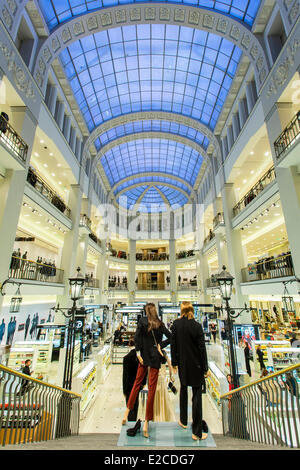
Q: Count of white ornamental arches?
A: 5